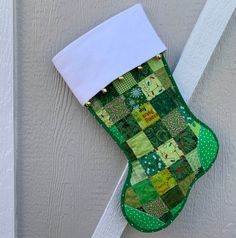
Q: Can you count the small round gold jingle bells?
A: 5